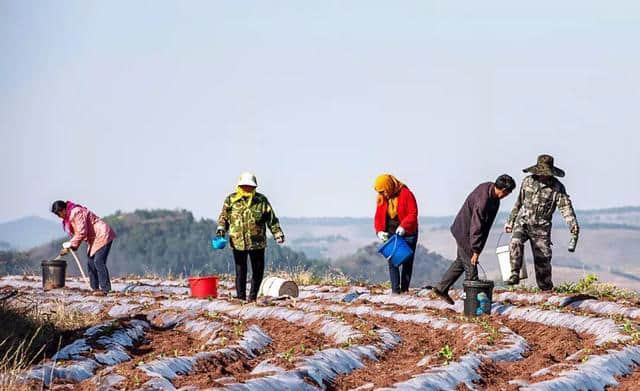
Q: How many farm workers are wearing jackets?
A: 5